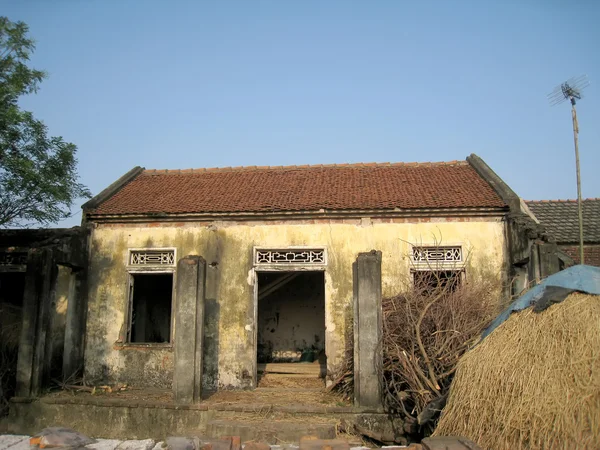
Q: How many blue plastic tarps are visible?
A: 1